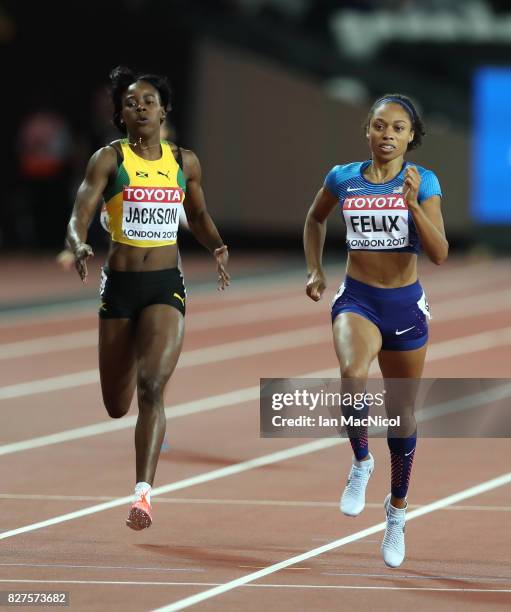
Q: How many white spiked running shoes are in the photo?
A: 2